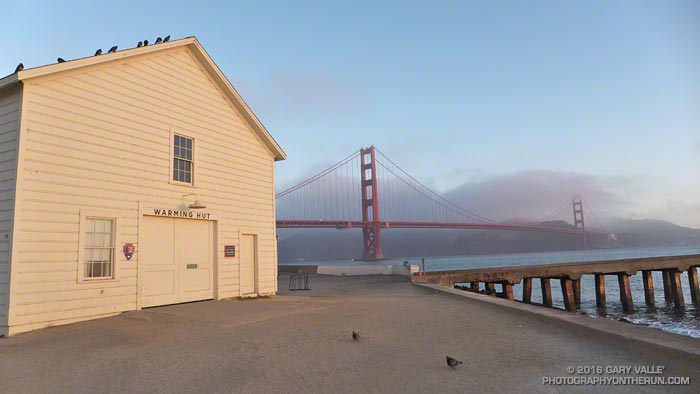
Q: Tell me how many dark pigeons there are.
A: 10